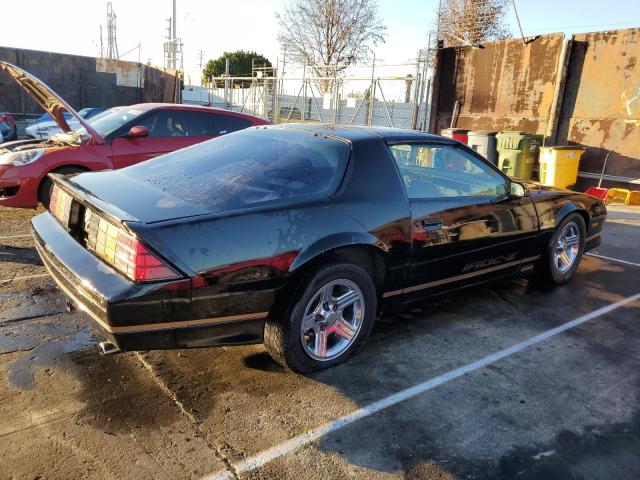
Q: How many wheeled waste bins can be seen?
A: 4